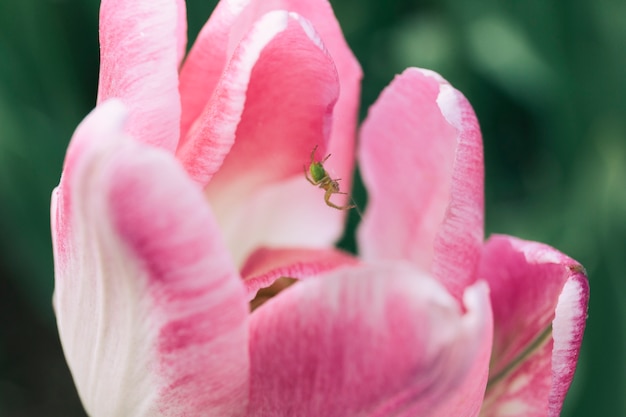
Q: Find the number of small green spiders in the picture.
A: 1